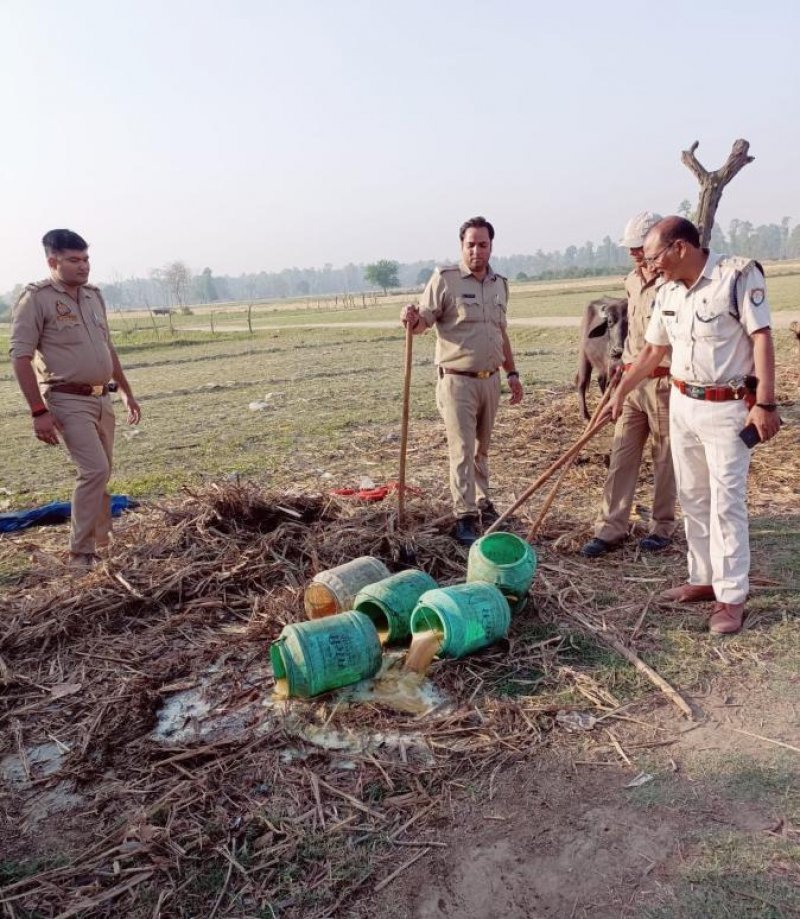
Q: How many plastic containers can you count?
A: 5